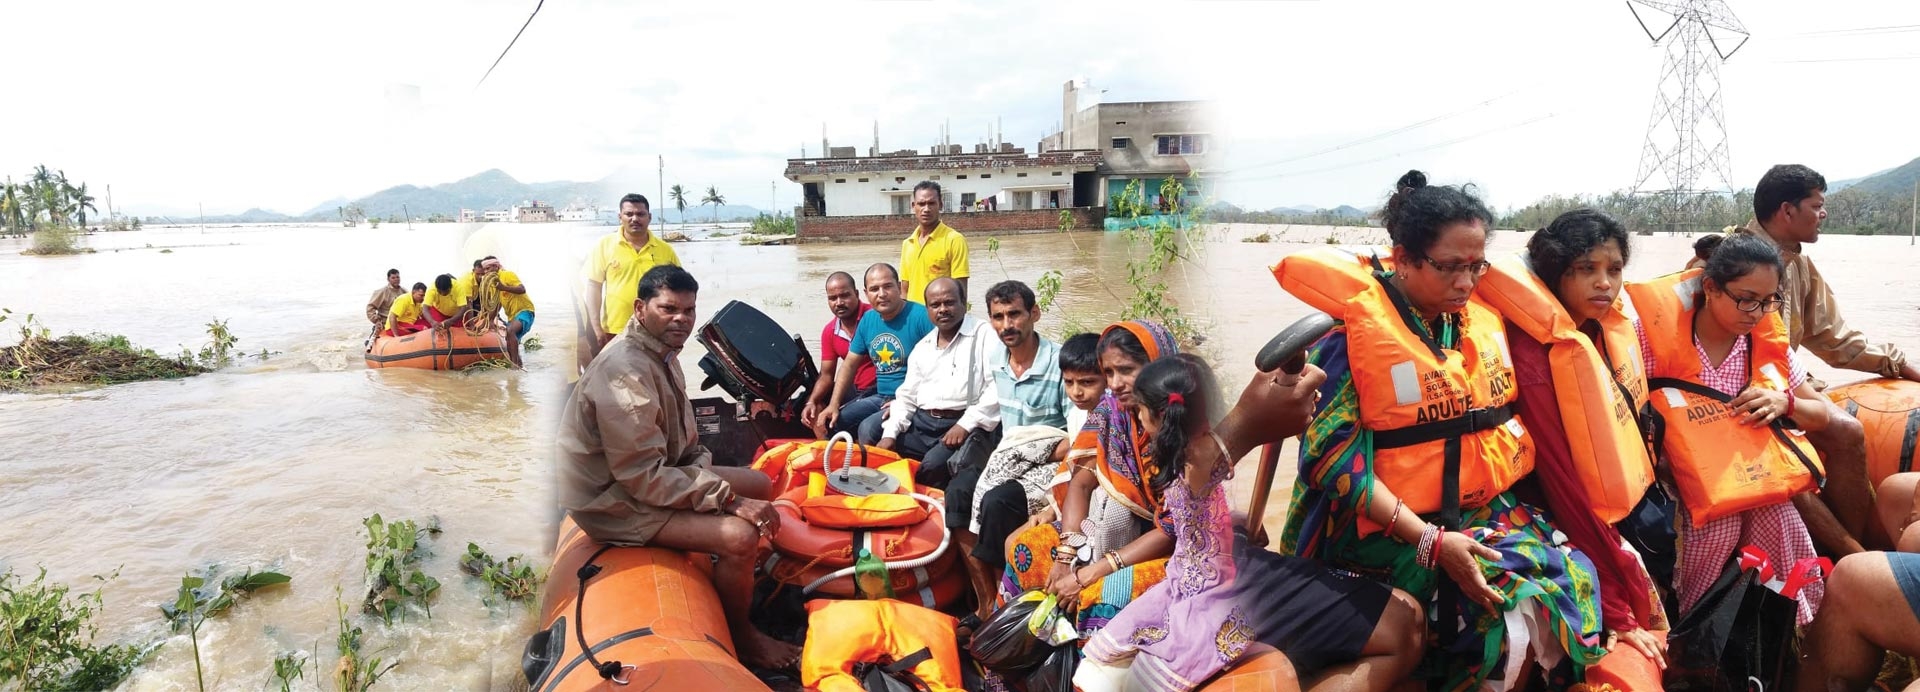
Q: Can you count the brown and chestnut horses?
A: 0